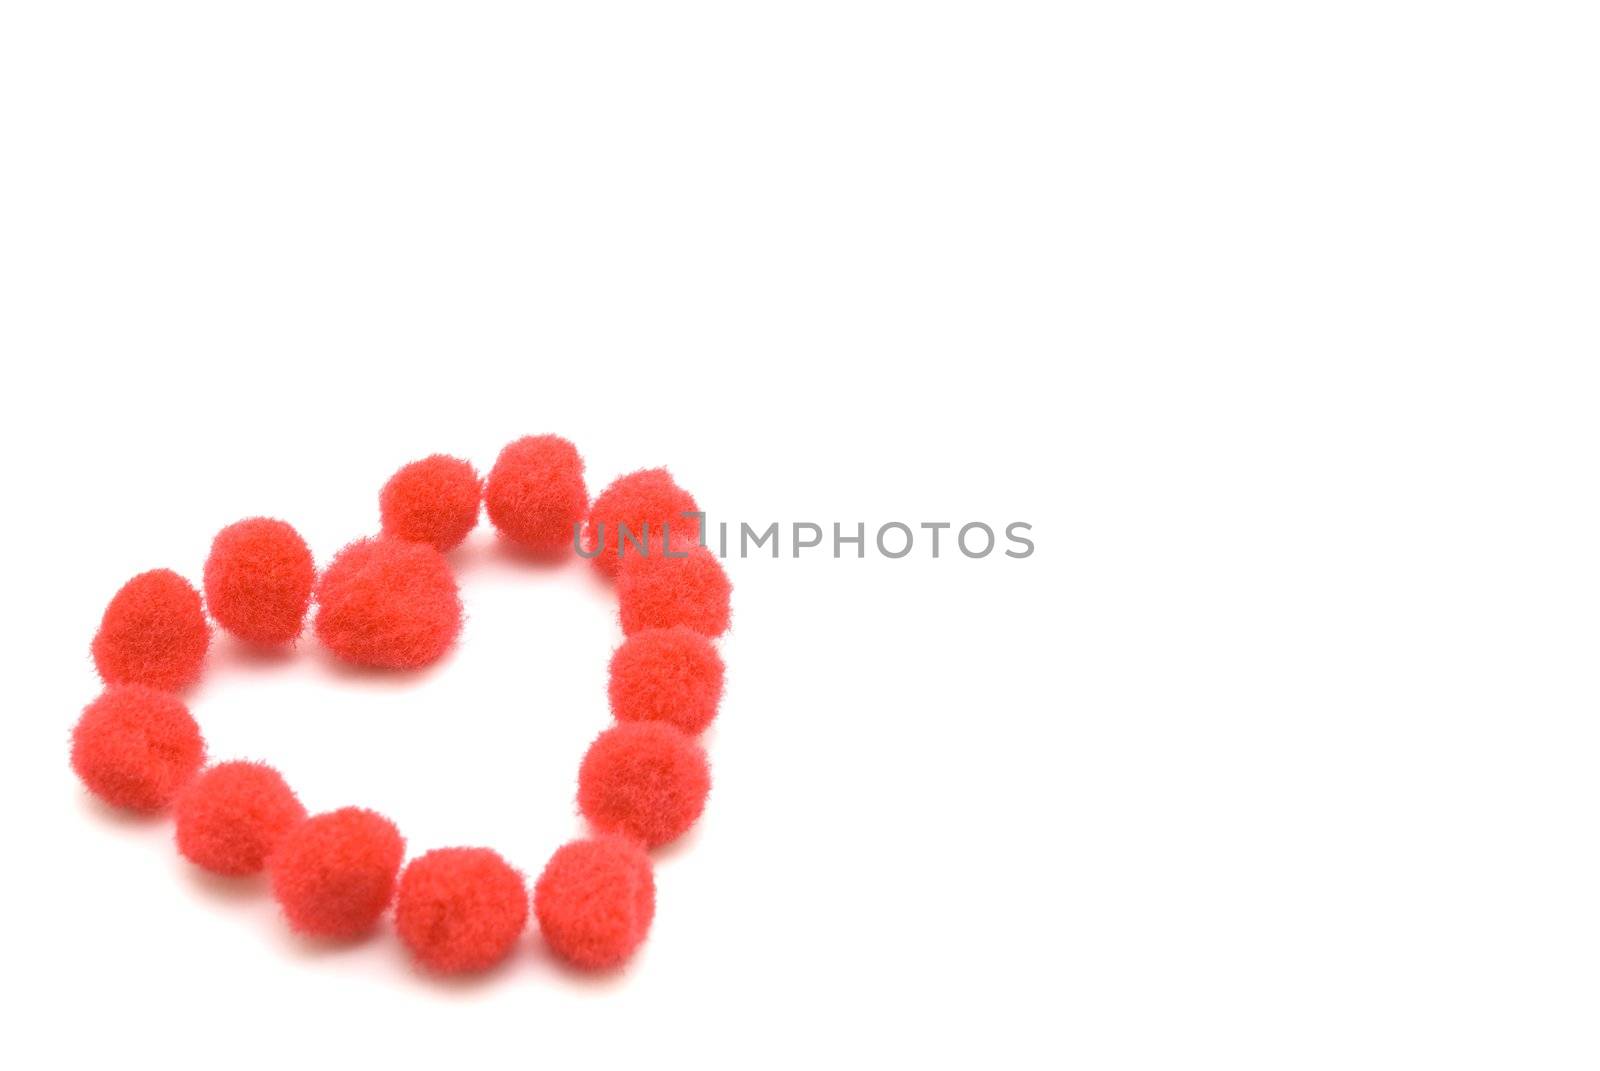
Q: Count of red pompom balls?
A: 14